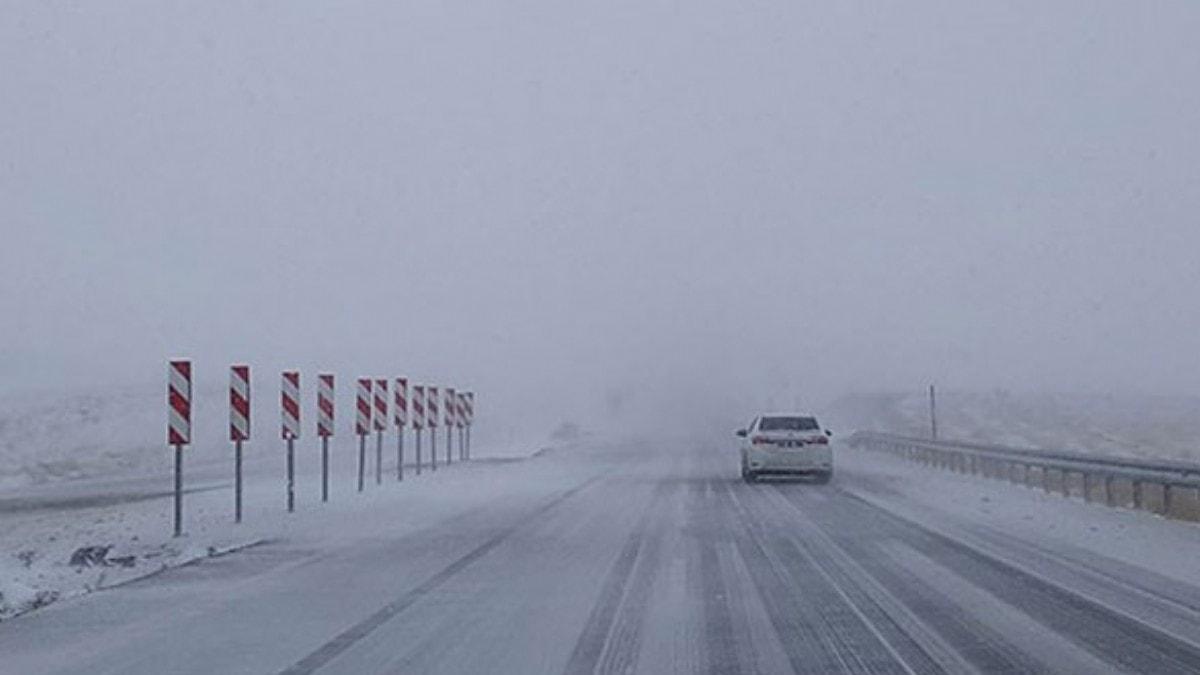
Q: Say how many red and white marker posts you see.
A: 12